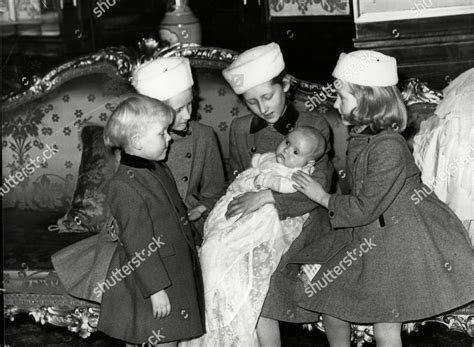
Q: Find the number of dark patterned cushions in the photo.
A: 1